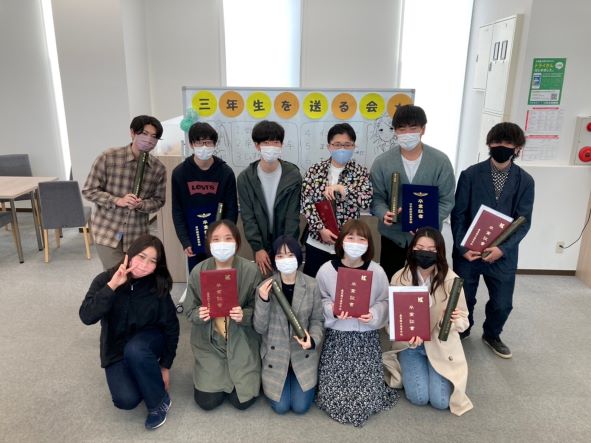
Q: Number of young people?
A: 11